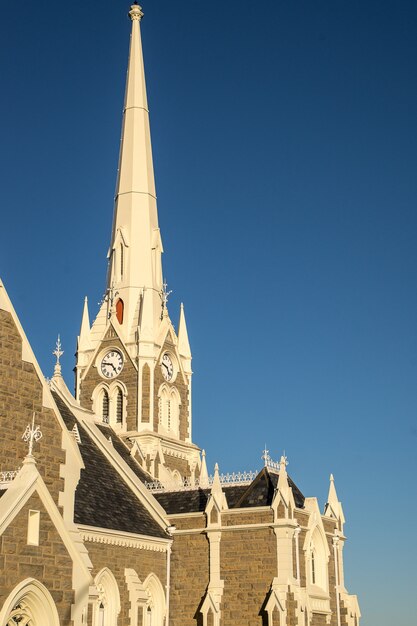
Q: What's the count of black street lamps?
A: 0